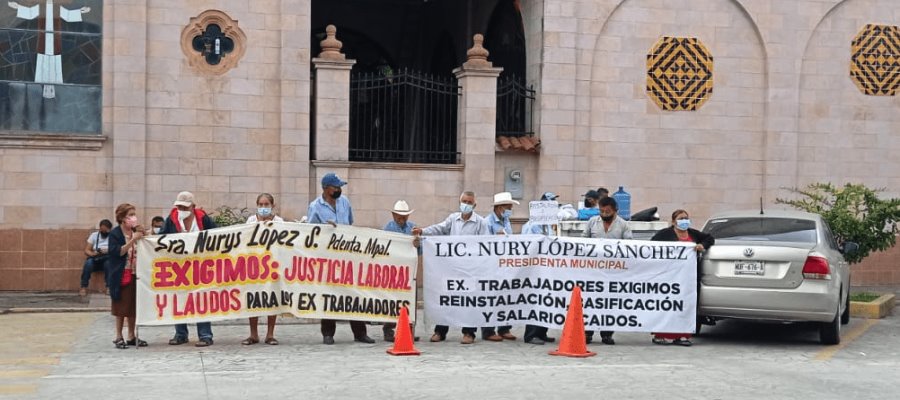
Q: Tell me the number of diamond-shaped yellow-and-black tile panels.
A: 2